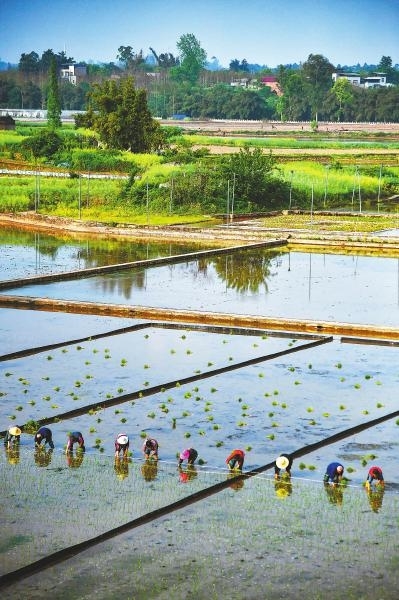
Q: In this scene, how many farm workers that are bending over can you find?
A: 10